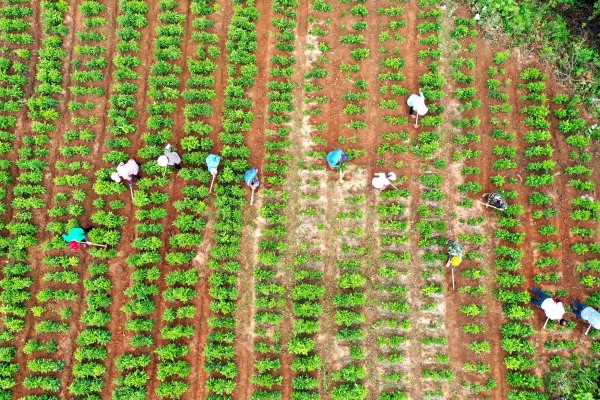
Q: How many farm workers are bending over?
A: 12